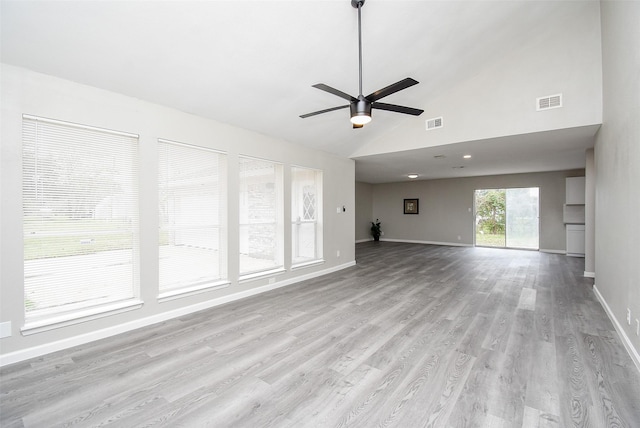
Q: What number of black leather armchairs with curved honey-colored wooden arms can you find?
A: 0